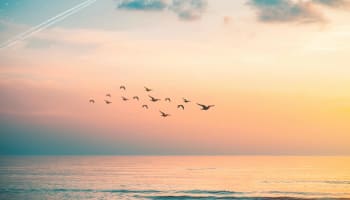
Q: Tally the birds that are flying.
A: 14